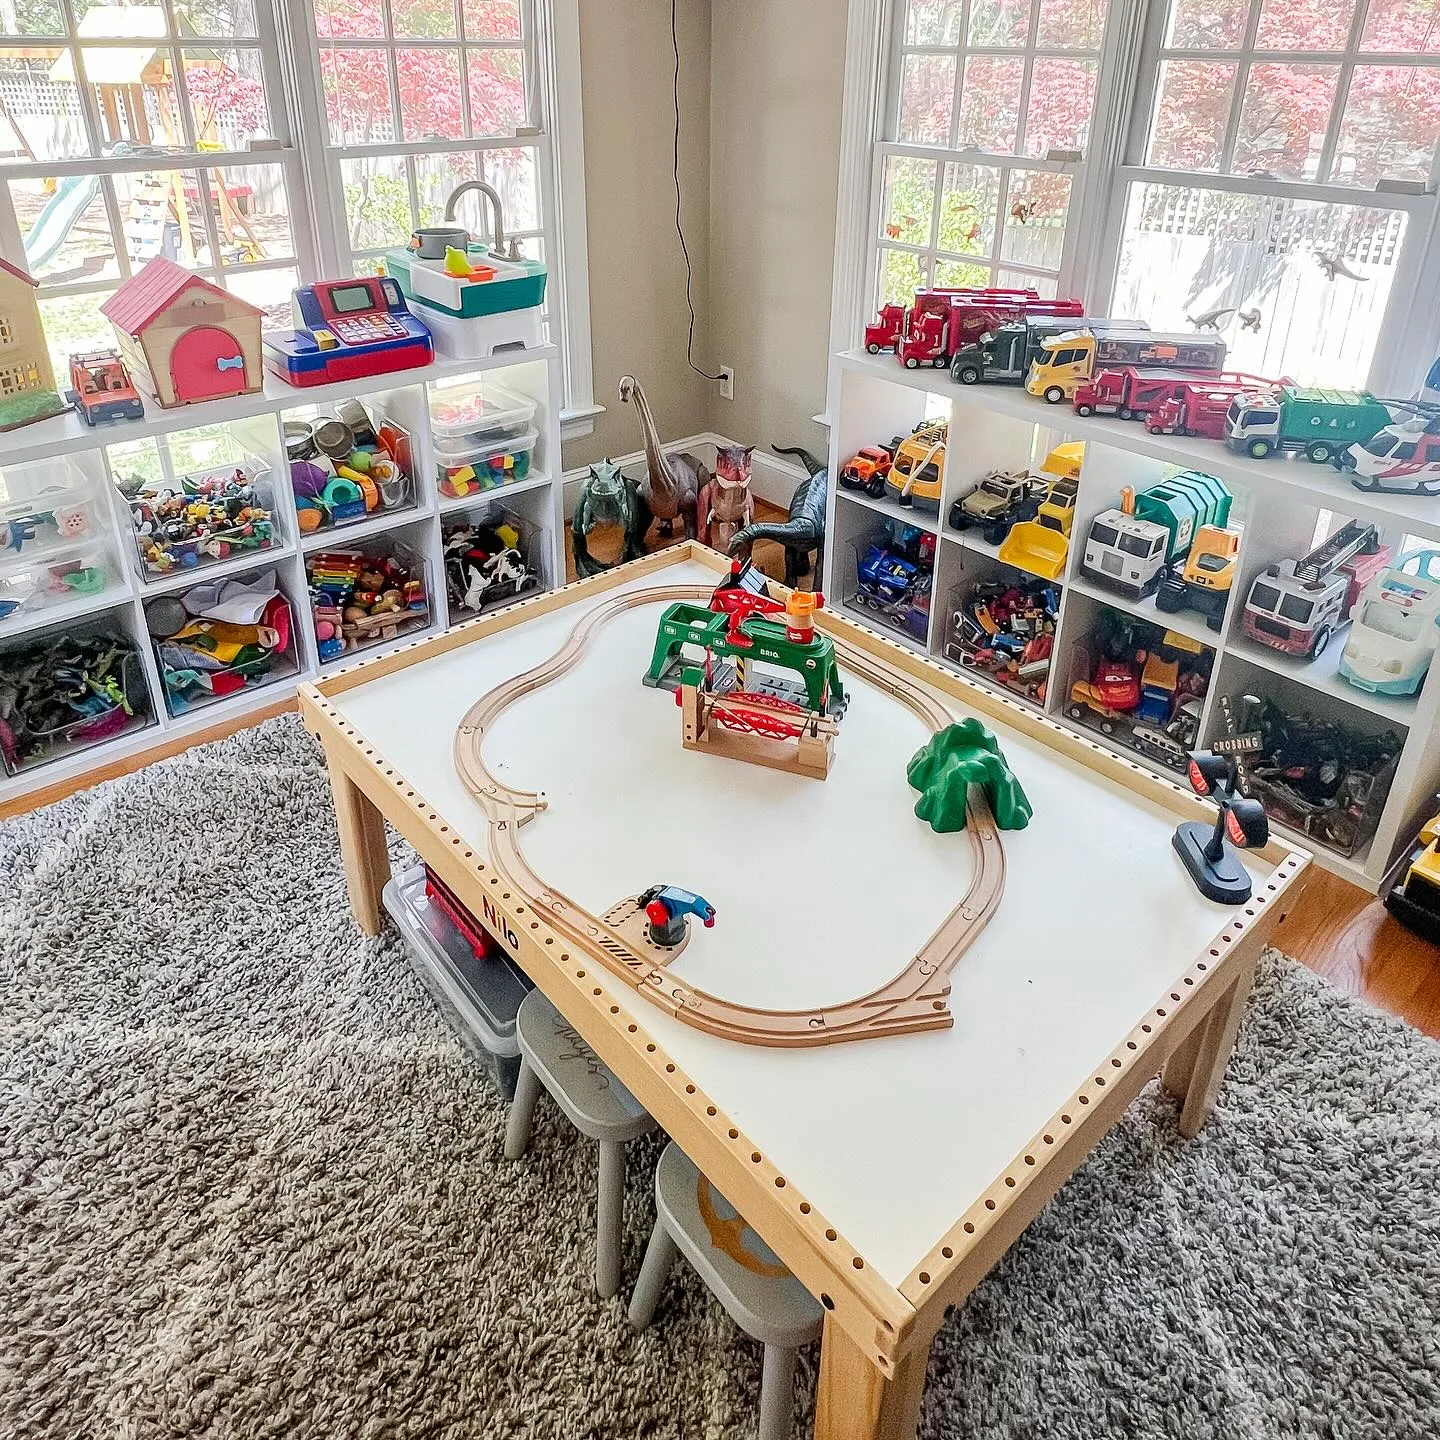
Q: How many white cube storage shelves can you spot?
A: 2